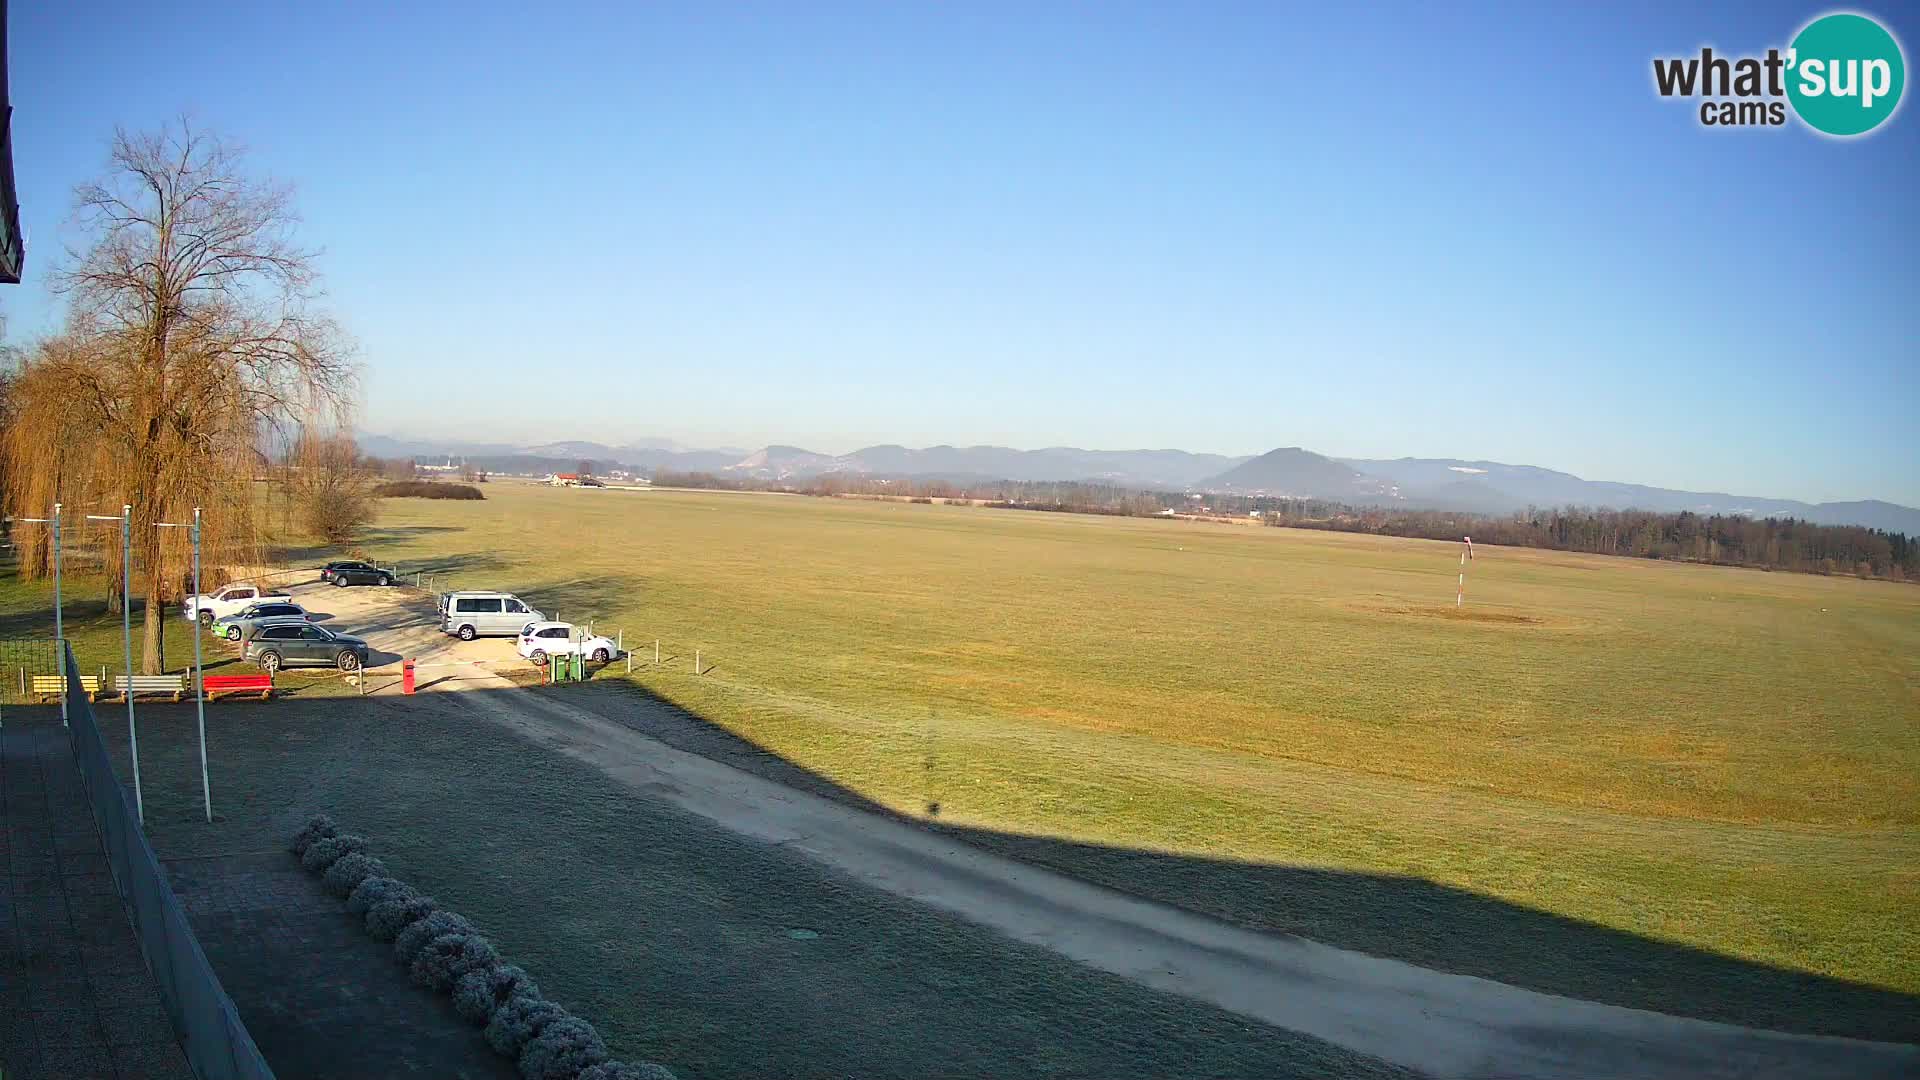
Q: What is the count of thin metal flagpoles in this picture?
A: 3